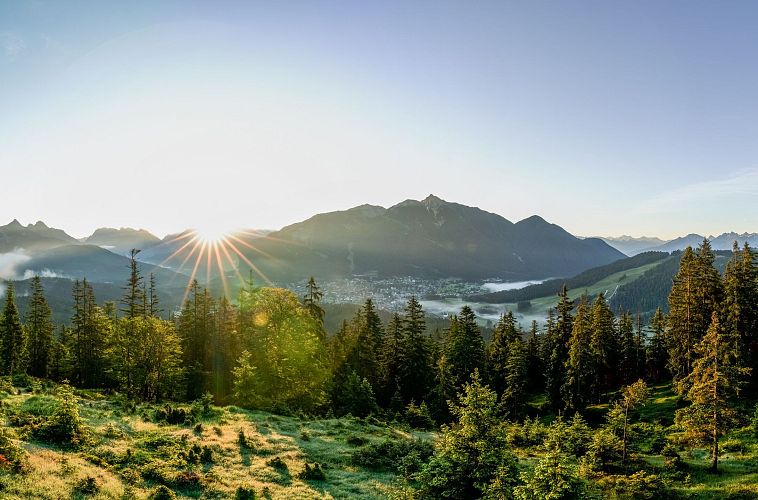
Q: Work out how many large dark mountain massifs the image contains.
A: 1